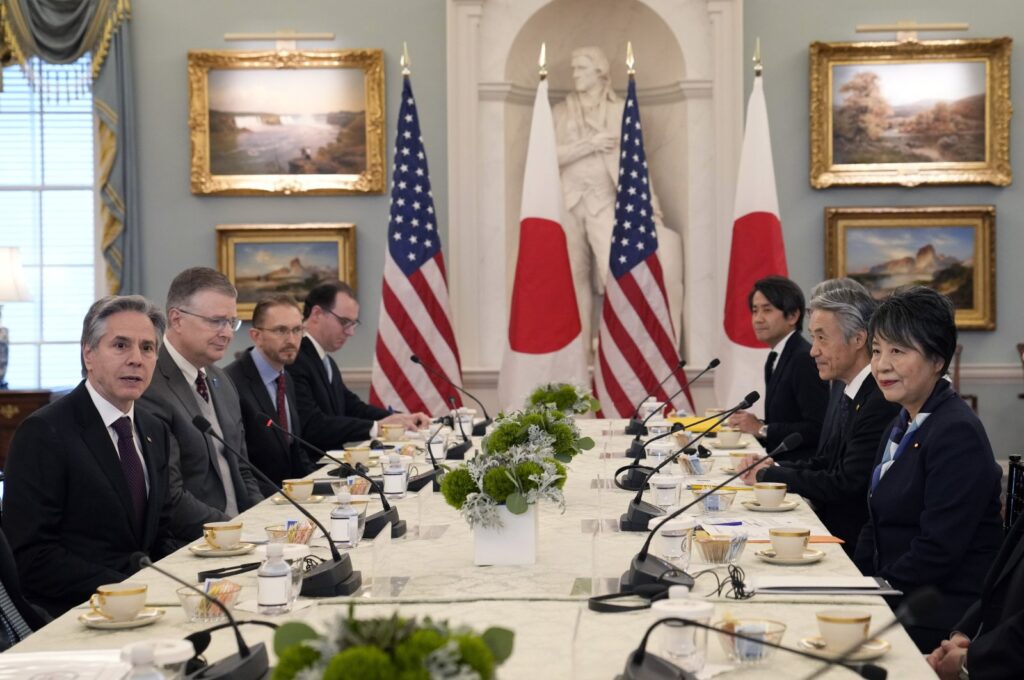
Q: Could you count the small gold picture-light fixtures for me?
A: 2